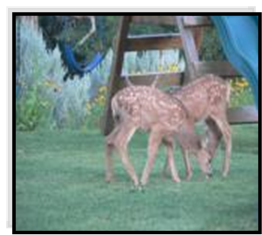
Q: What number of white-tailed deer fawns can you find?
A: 2